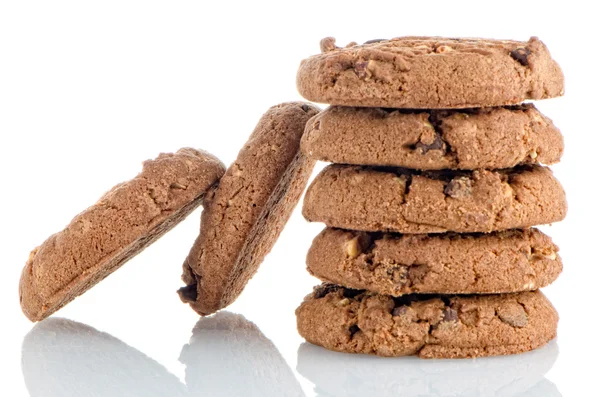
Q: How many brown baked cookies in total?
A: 7